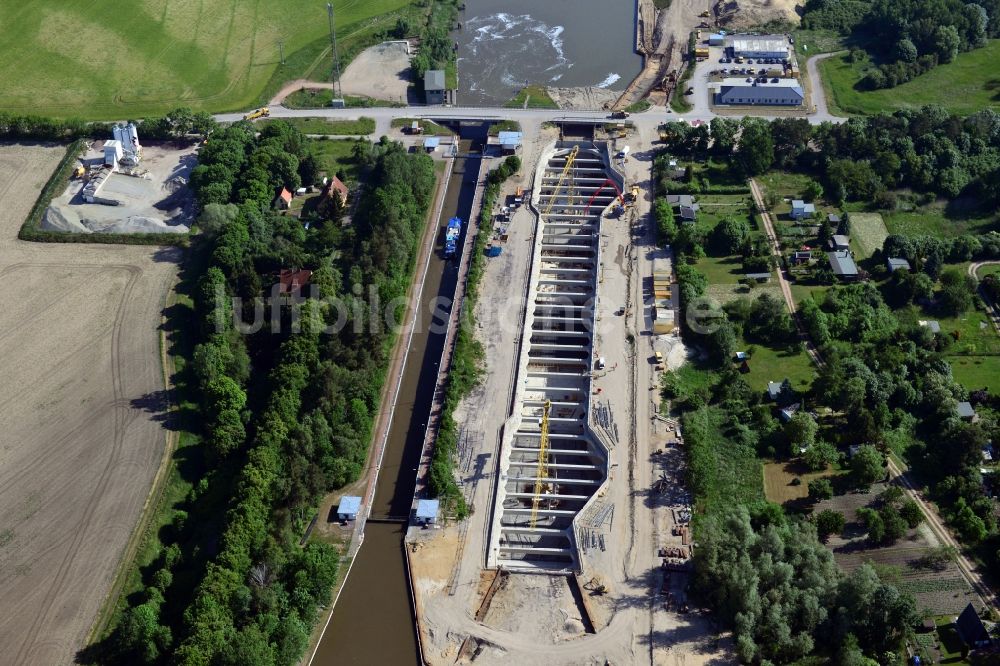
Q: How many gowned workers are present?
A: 0